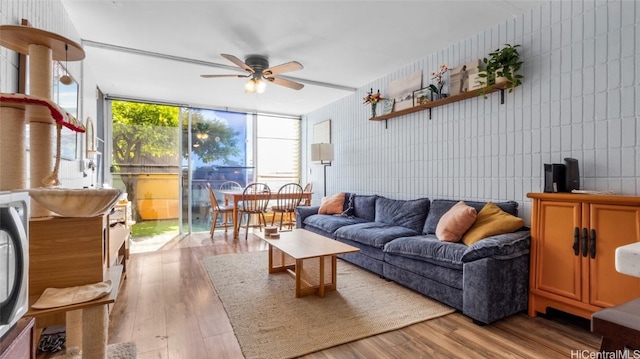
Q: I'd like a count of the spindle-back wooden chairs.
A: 5